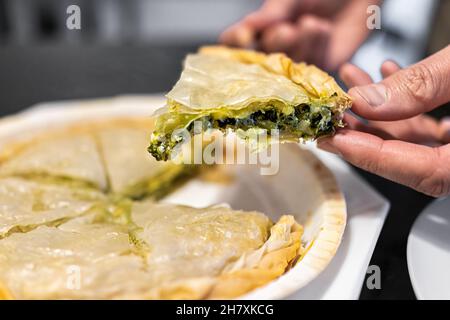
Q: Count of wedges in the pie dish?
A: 5